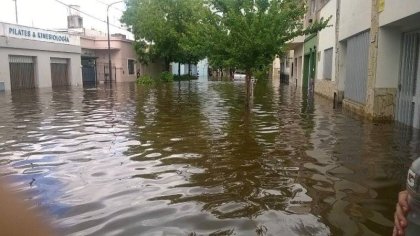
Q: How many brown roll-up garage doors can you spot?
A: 2